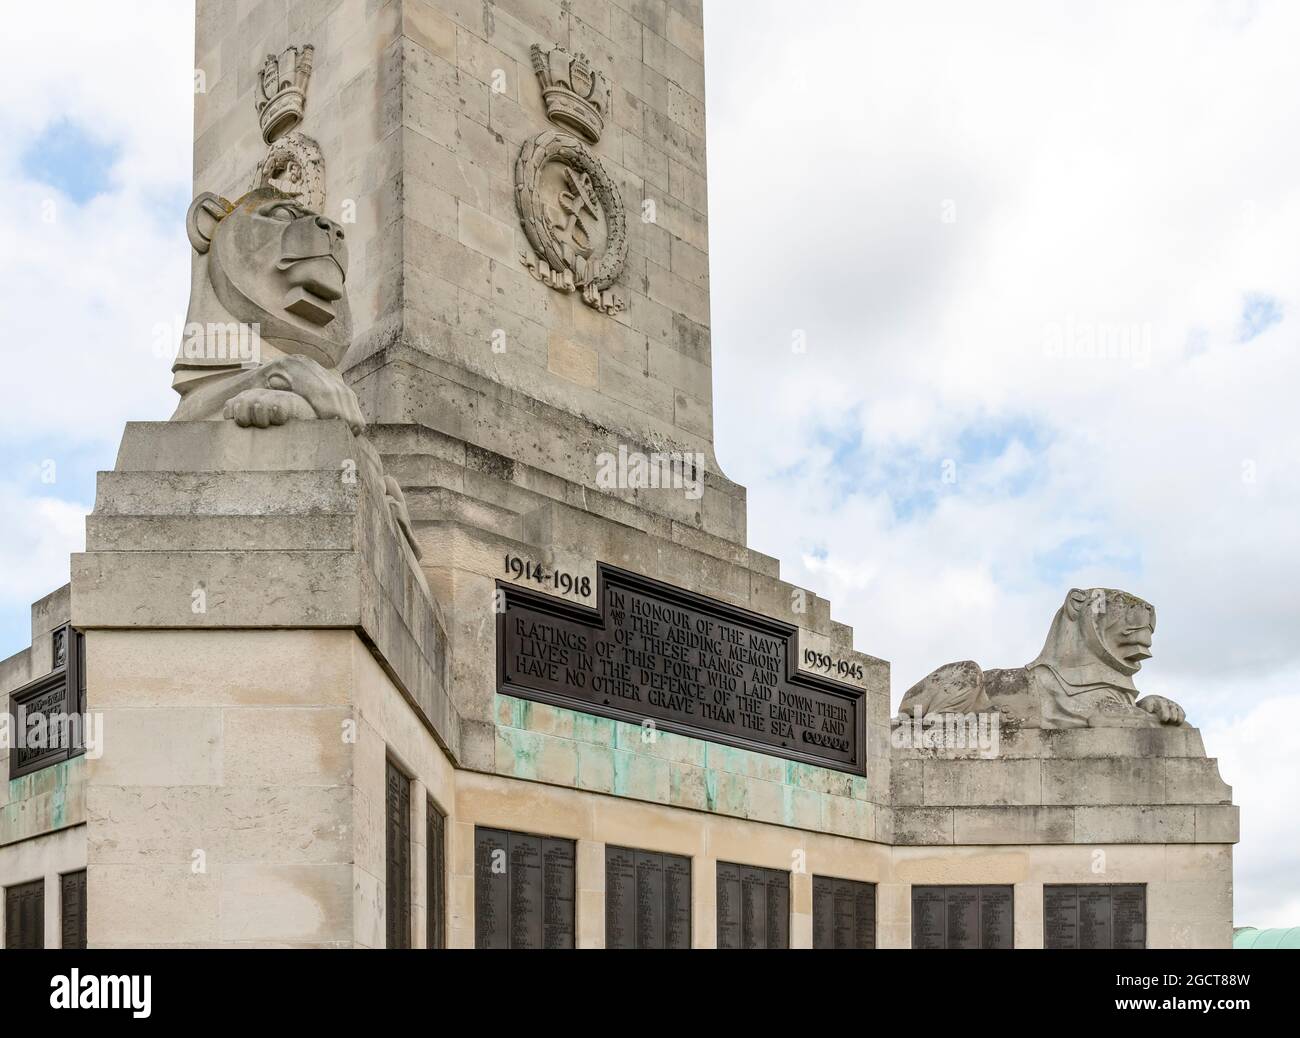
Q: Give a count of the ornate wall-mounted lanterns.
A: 0